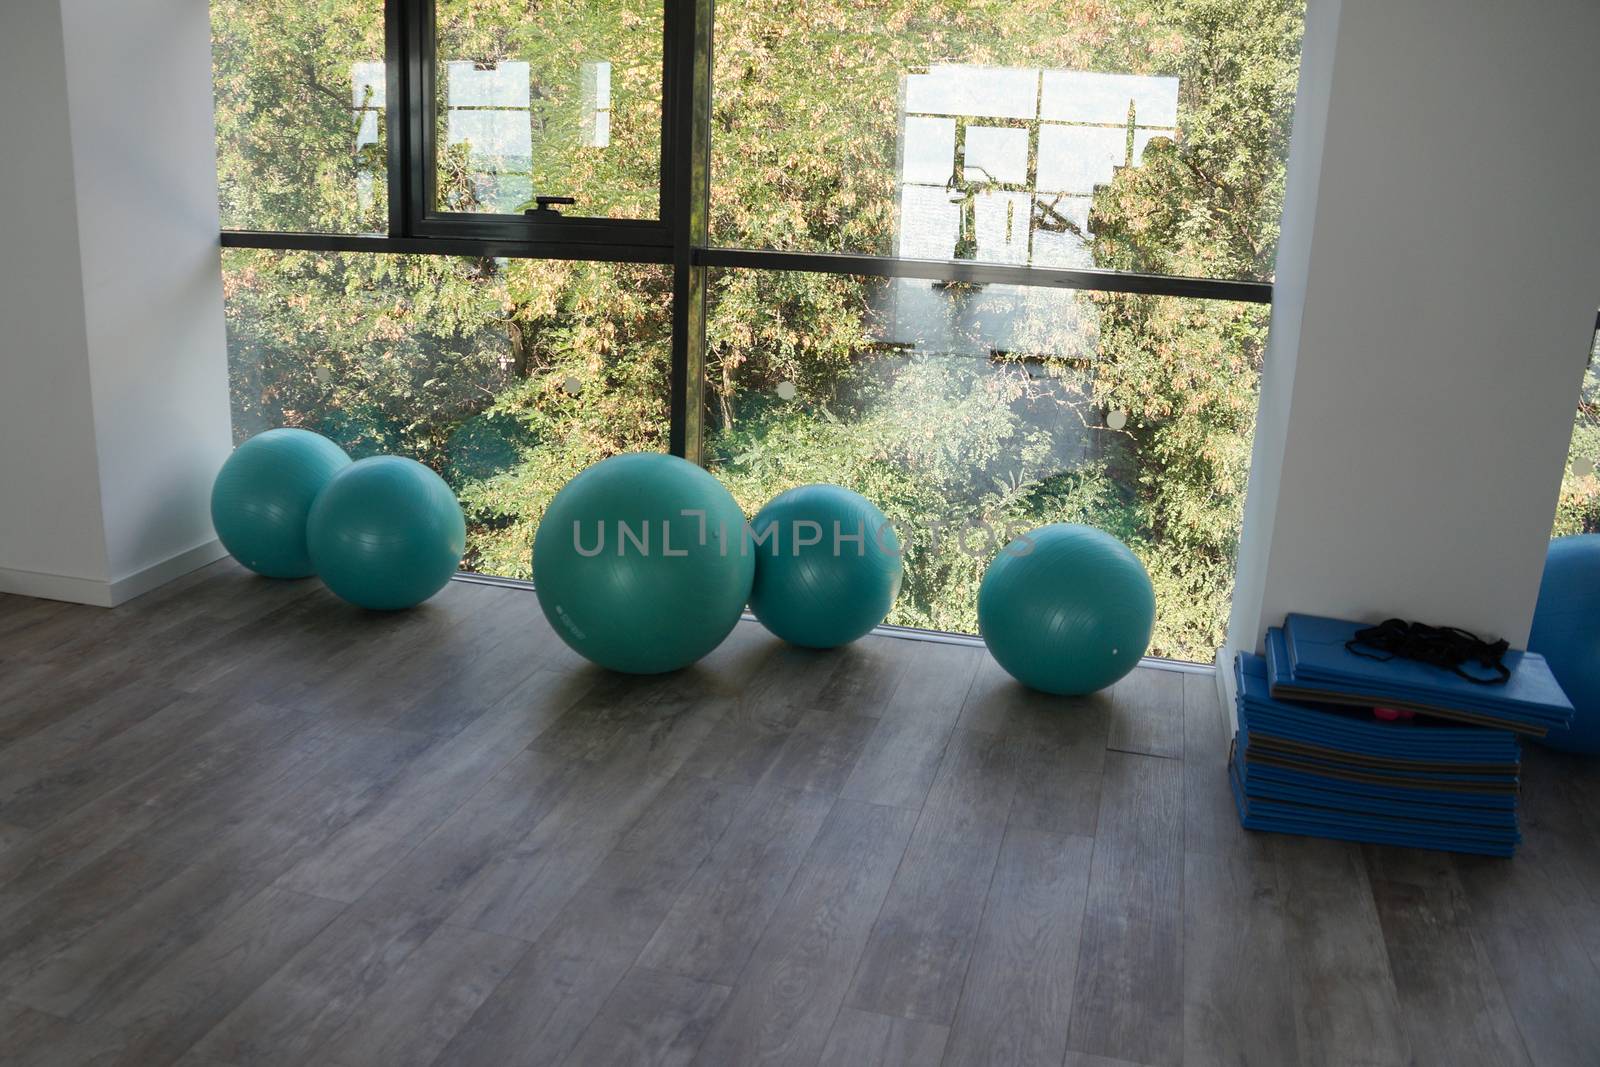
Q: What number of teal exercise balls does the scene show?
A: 5